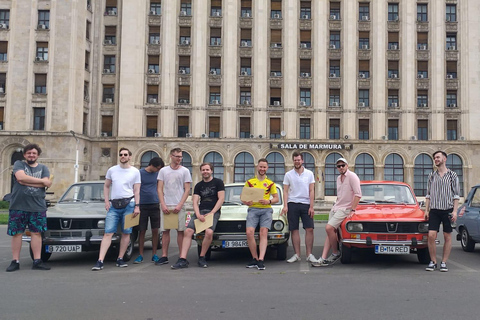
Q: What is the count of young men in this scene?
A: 9